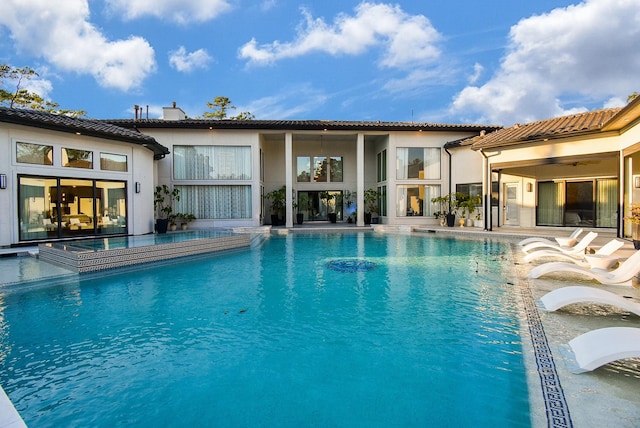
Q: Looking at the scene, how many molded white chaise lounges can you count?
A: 6